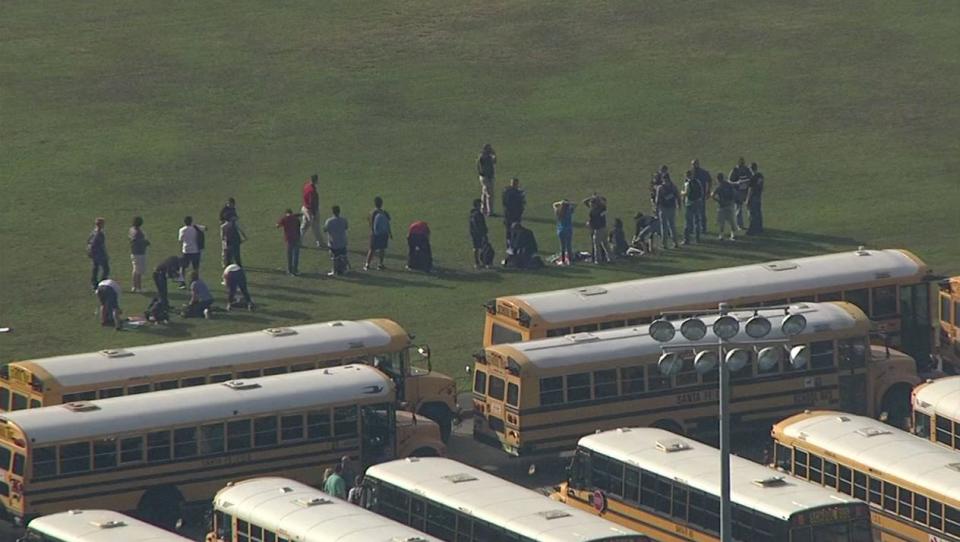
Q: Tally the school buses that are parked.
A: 11